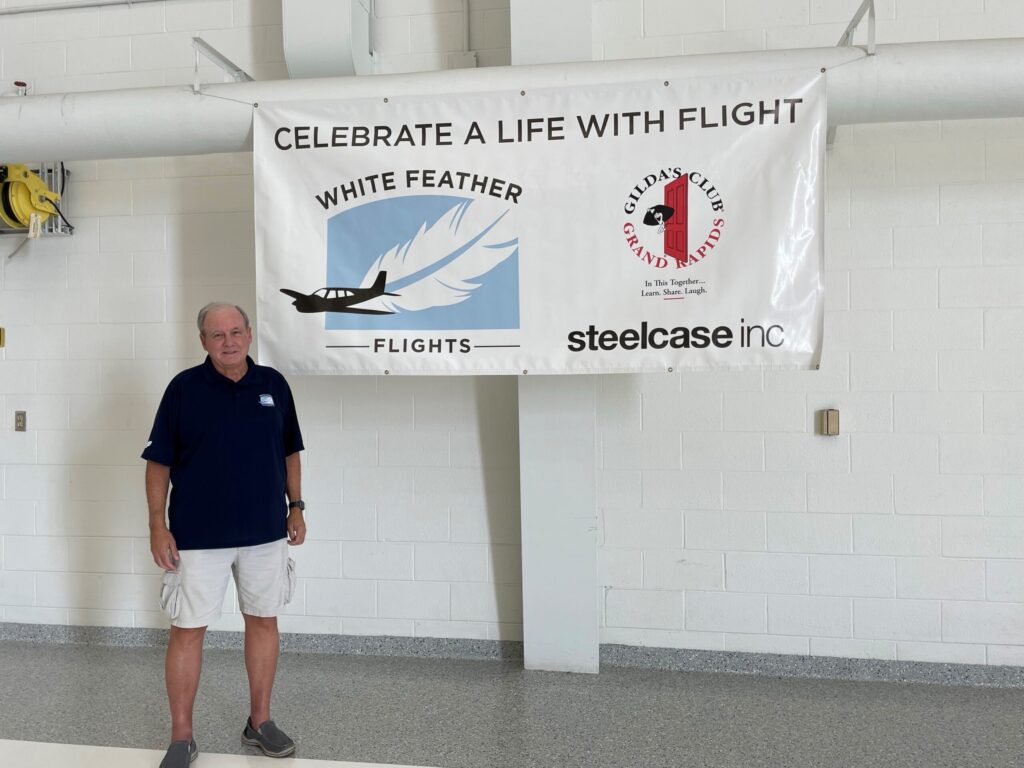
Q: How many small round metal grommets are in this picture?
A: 9